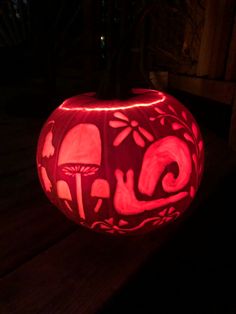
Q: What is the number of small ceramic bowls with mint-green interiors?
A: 0